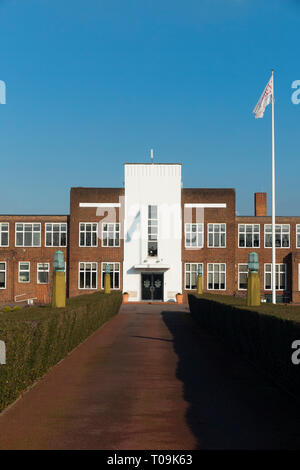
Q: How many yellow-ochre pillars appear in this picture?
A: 4